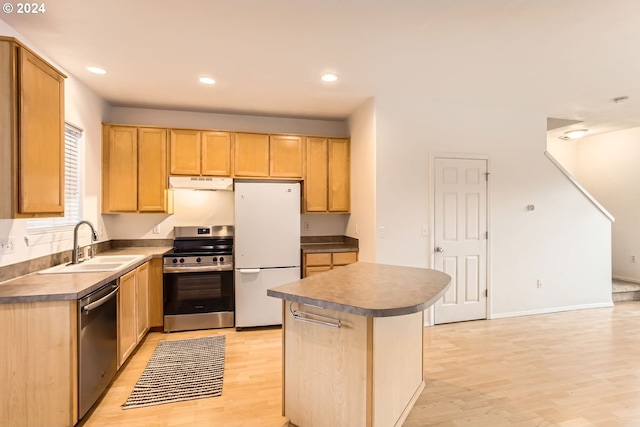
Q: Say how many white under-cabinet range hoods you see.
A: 1